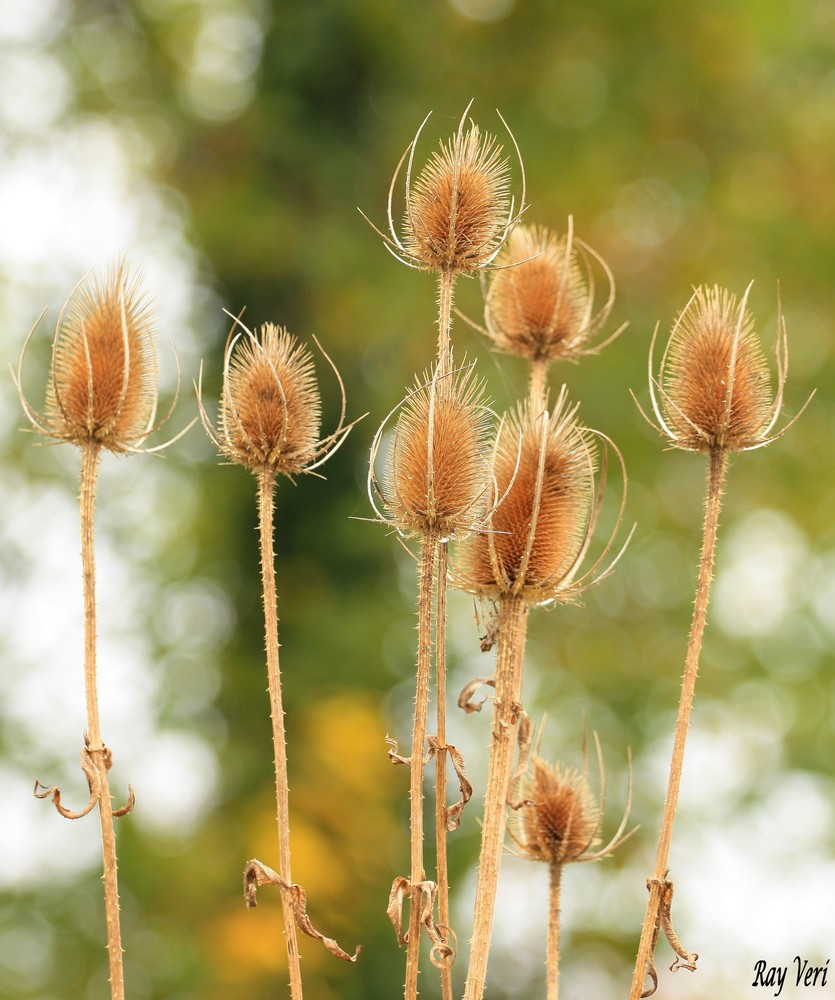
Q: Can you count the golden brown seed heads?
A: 8